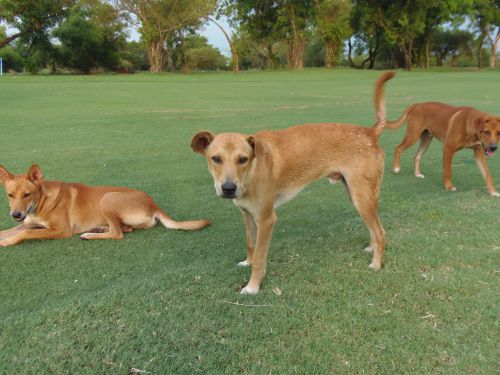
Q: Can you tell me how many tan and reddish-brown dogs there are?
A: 3